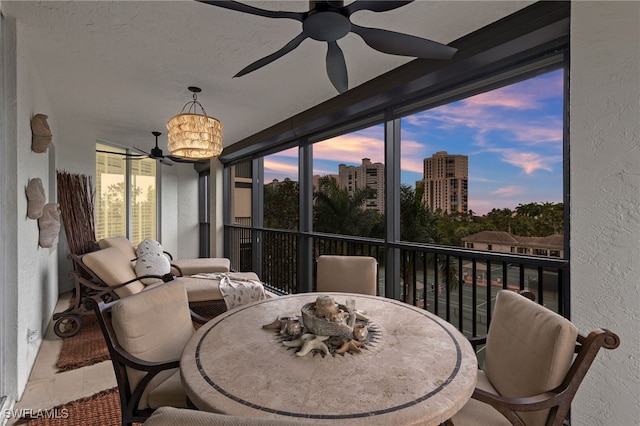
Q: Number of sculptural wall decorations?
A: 3